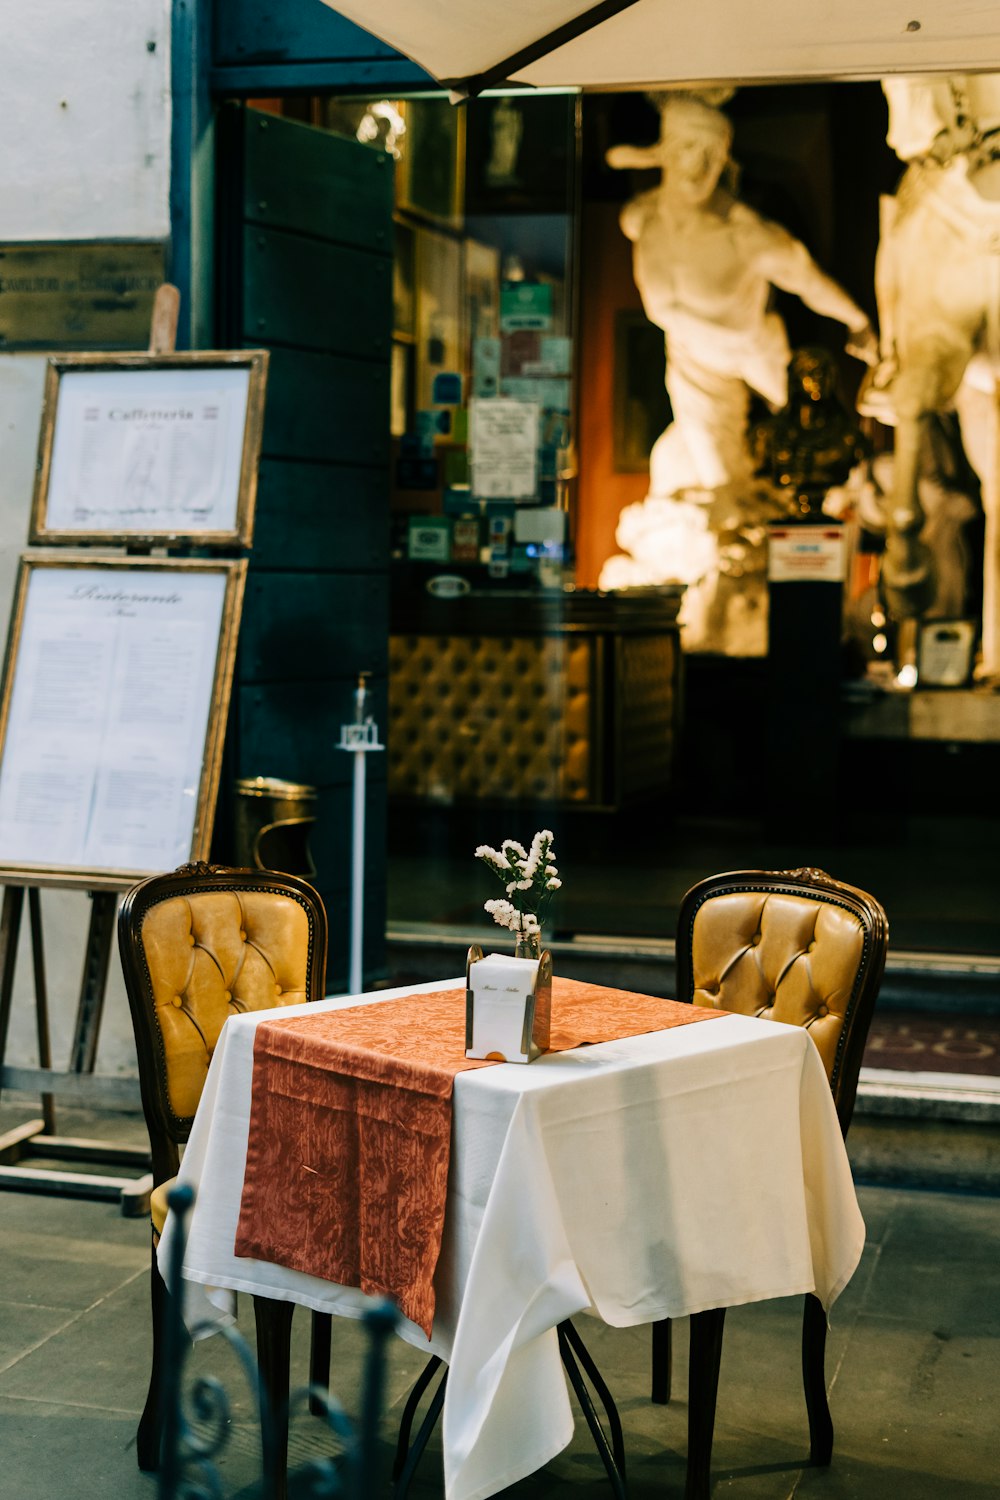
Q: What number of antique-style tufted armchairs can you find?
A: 2